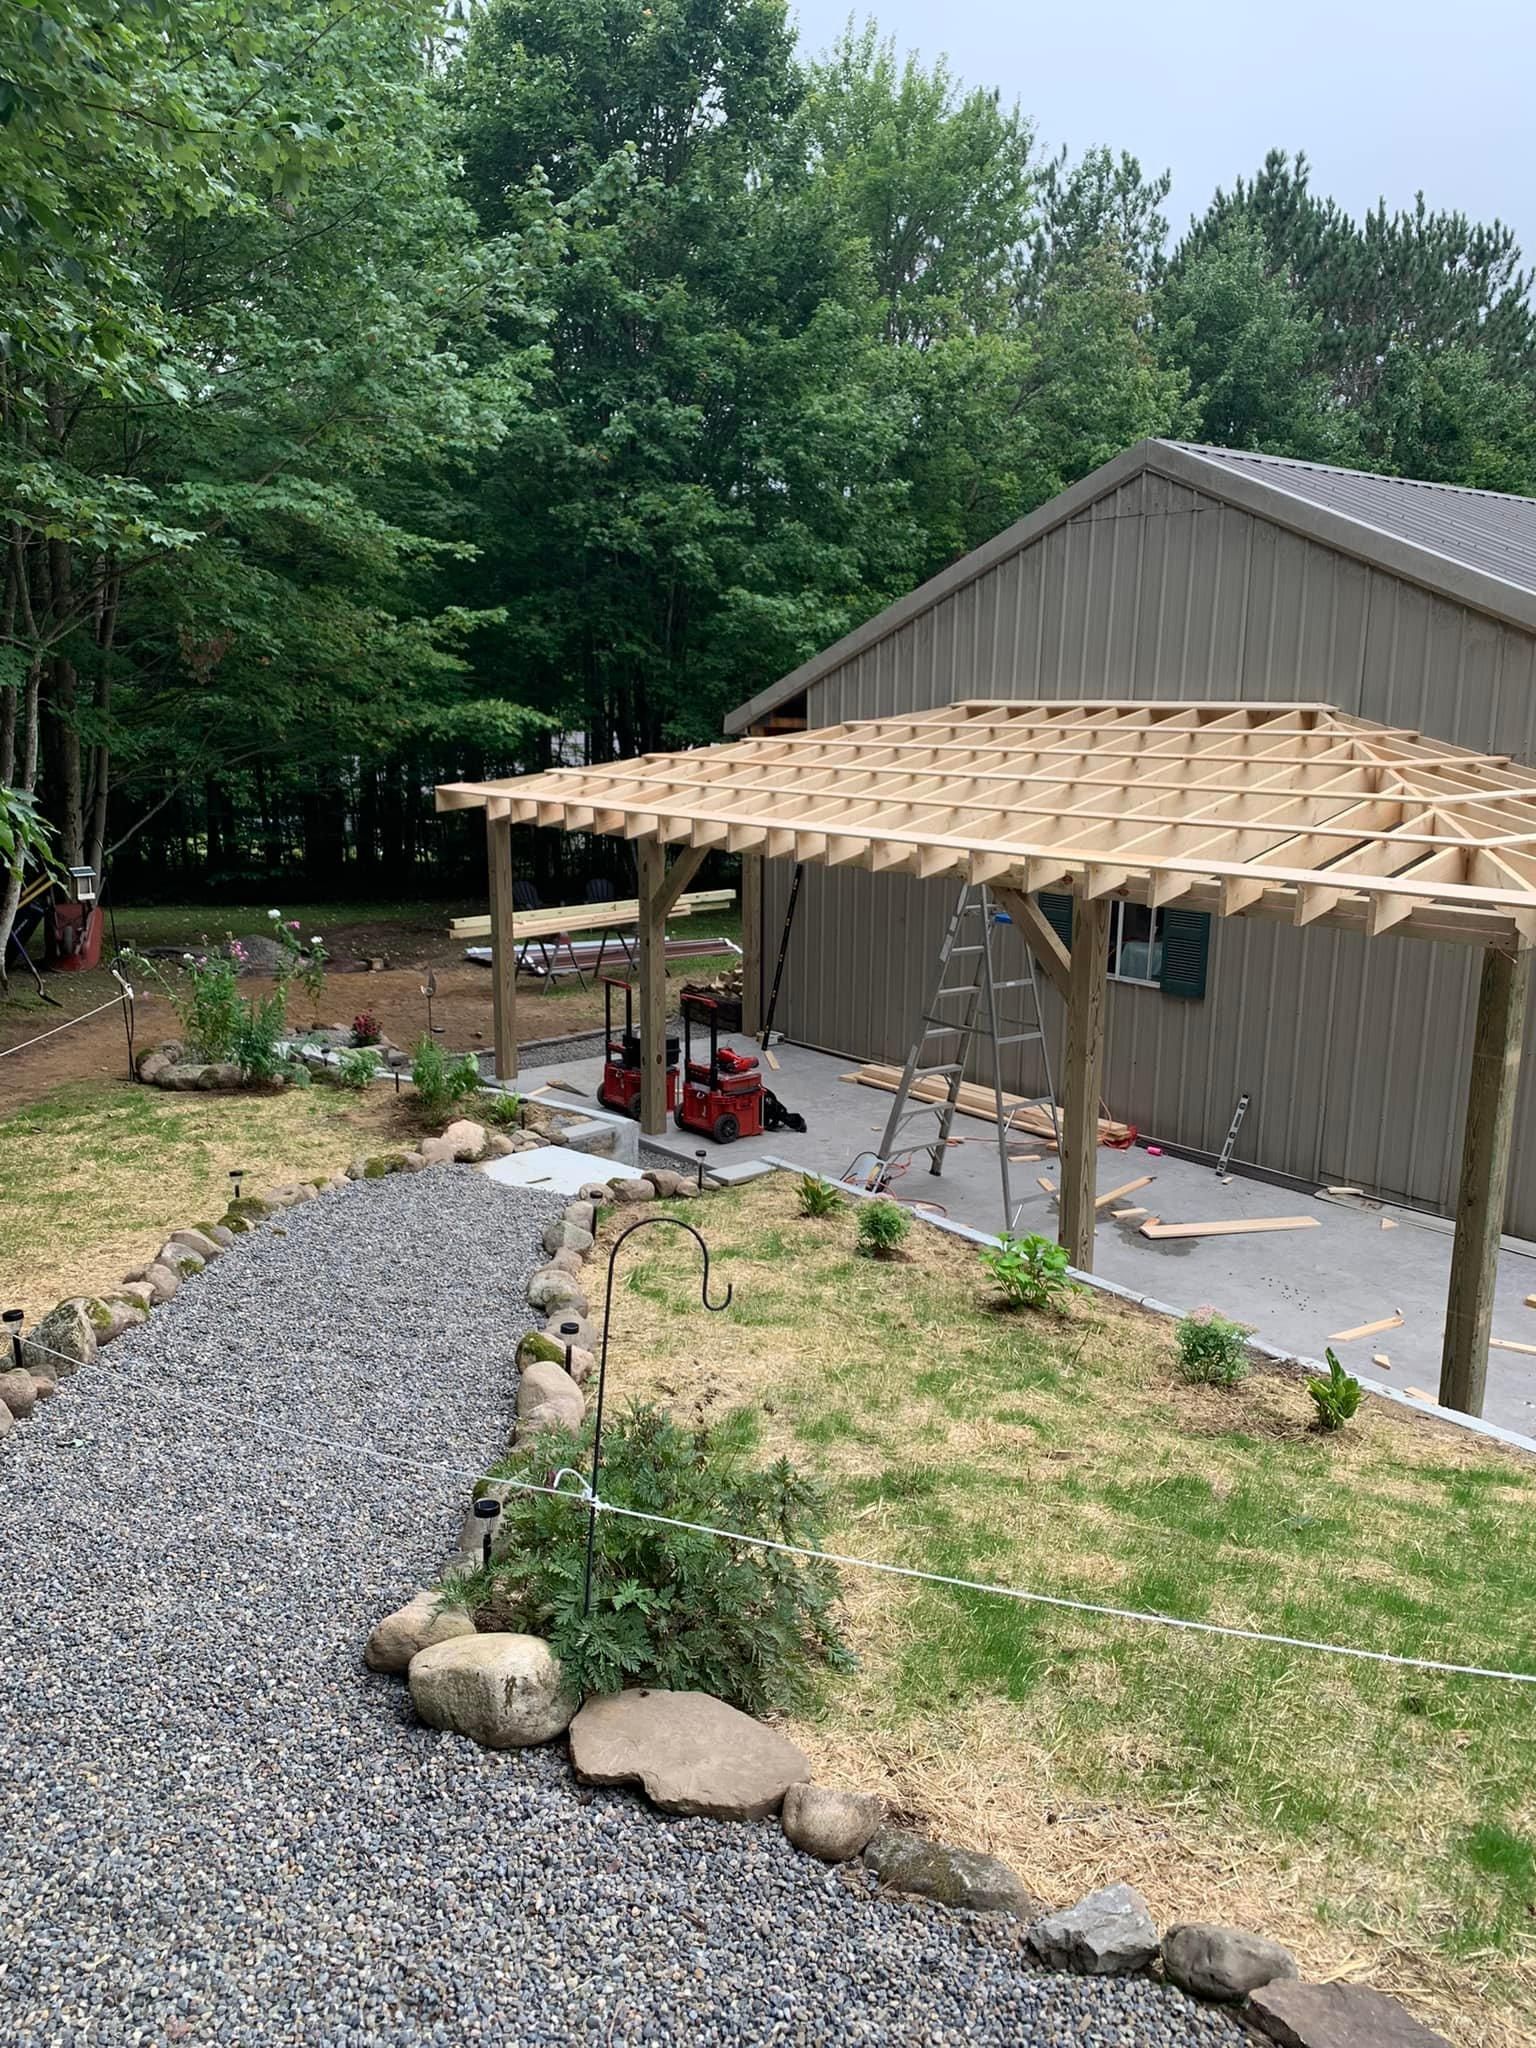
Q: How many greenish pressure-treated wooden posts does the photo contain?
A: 5